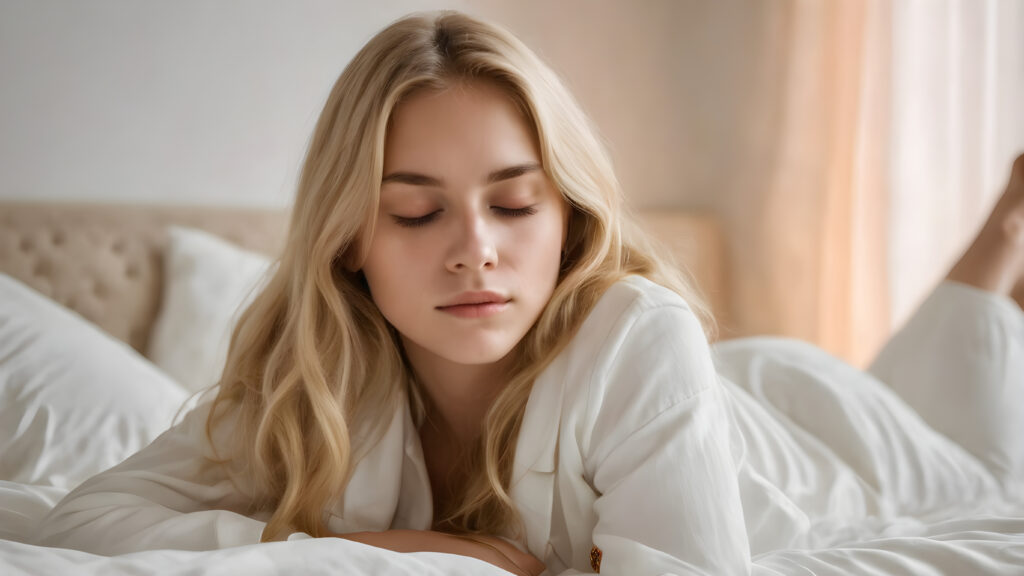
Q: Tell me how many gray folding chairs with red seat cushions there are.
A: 0